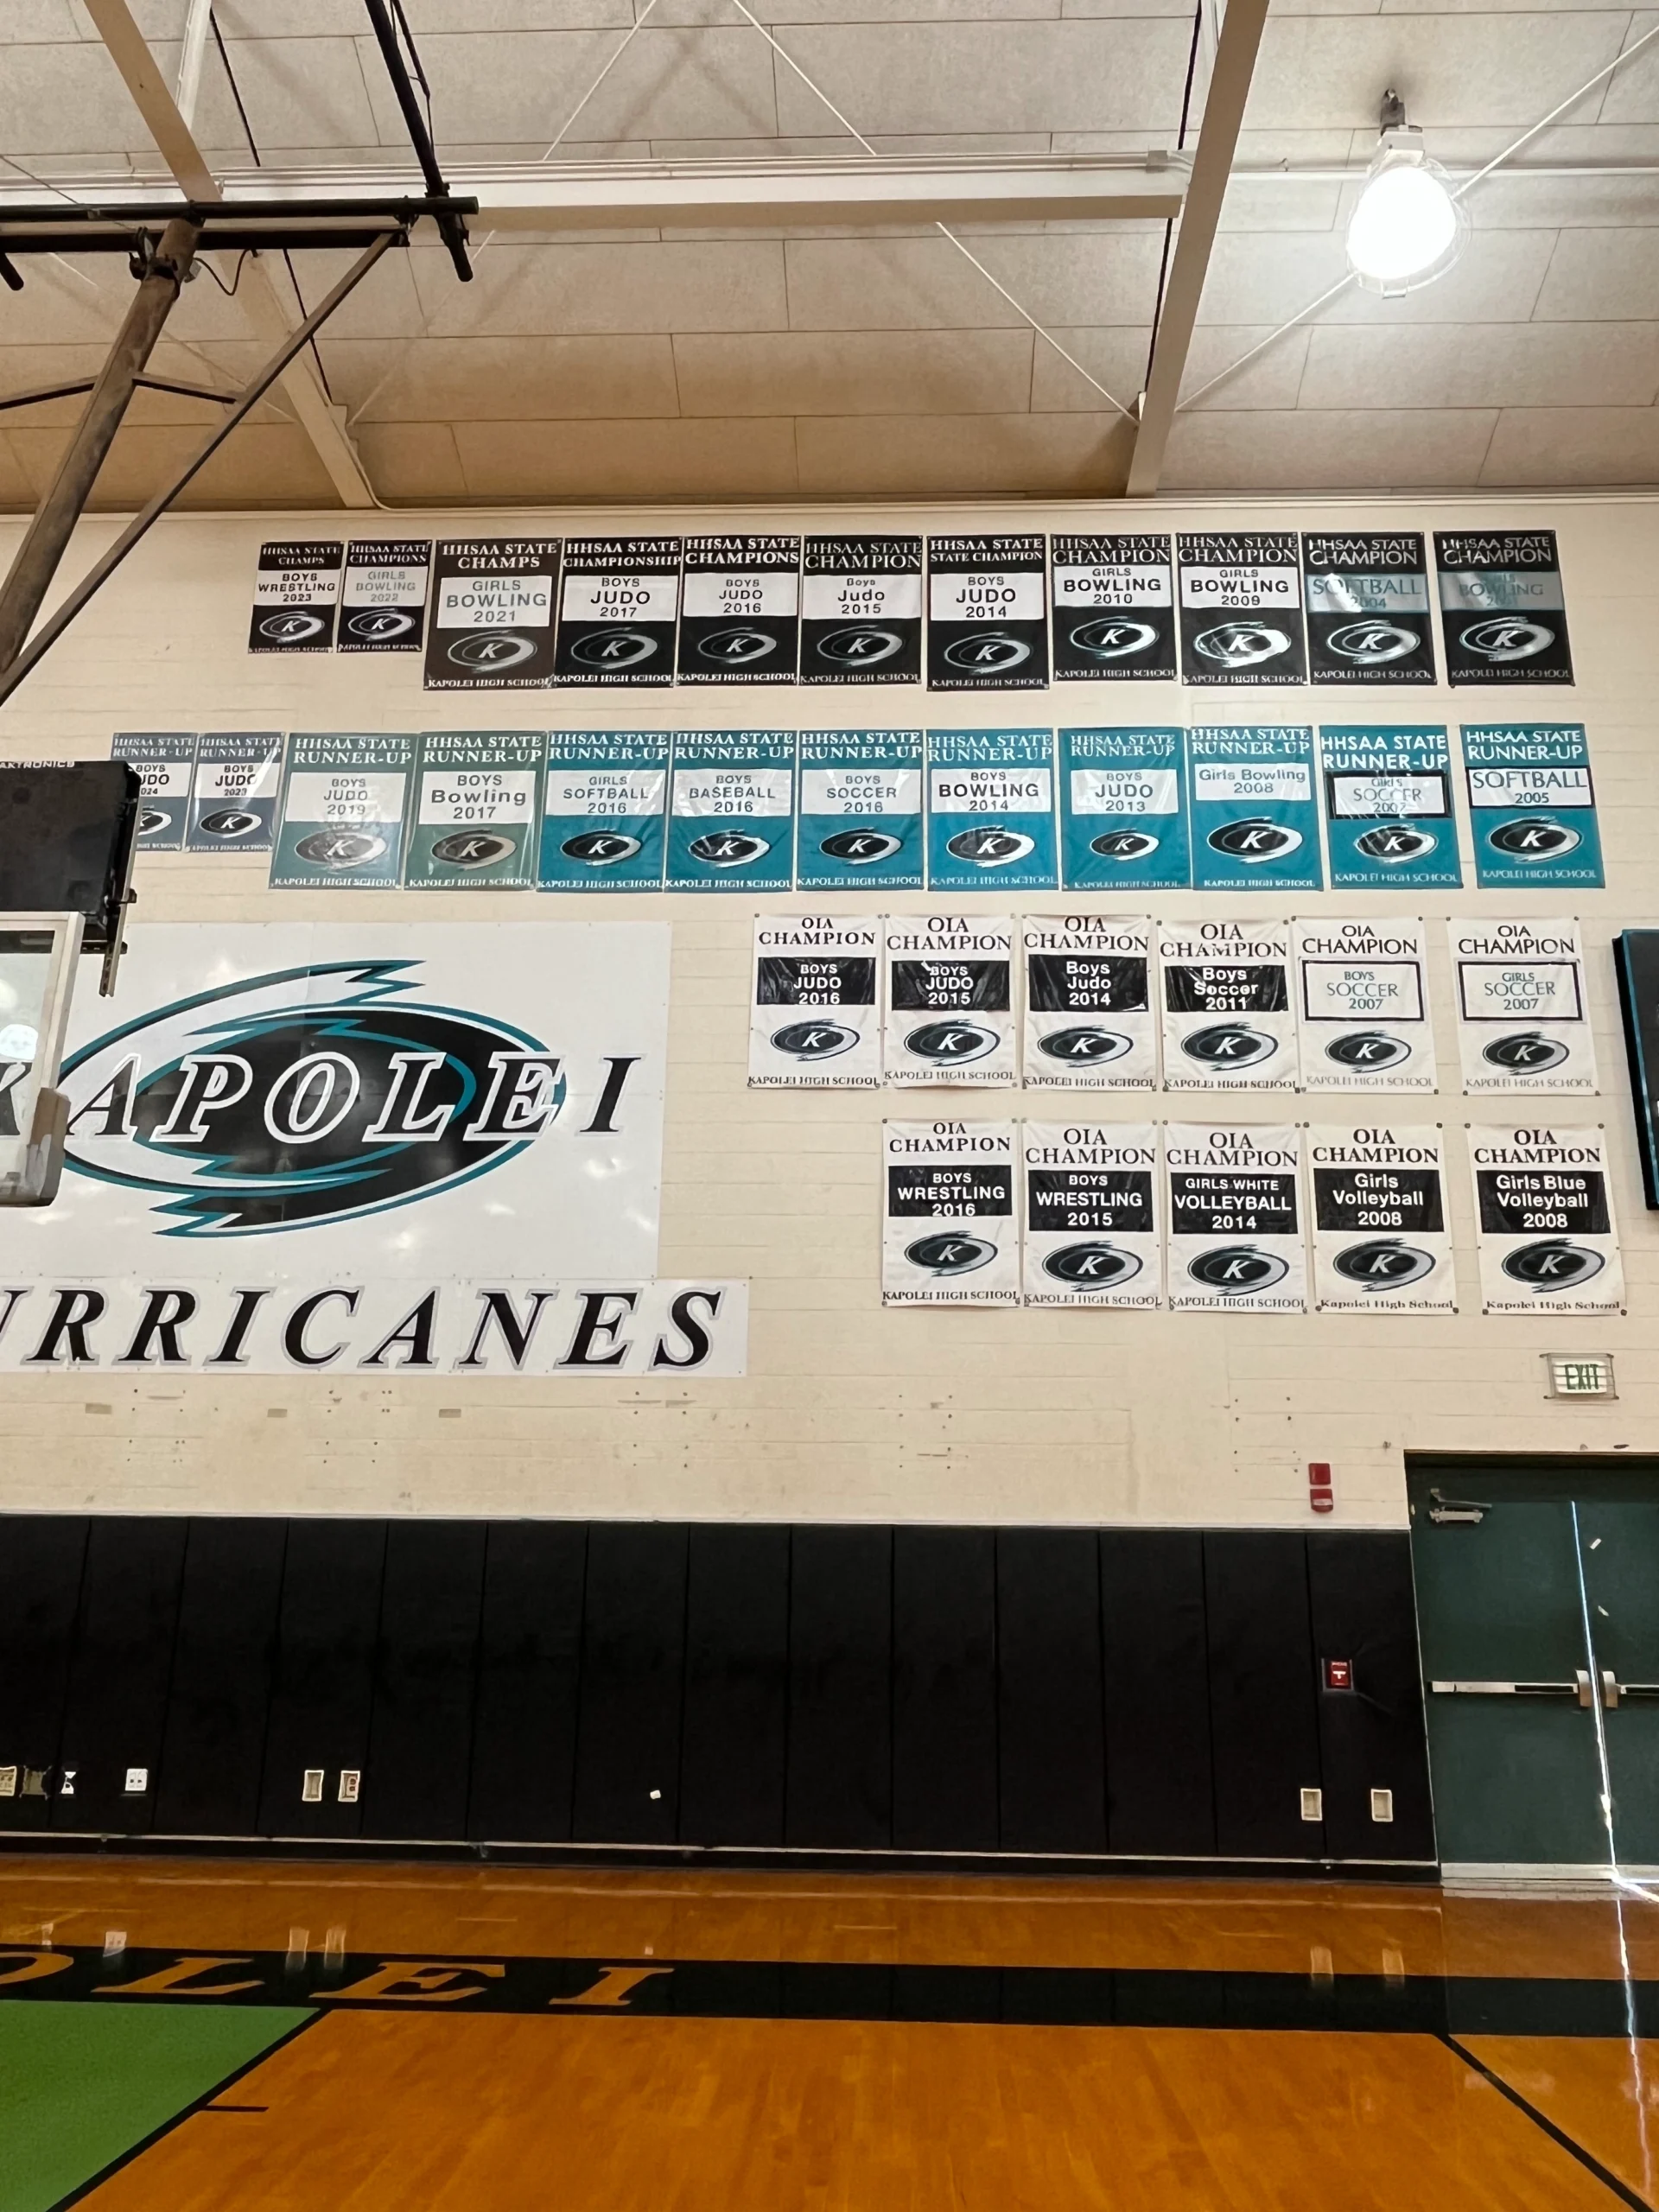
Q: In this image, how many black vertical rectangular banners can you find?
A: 11